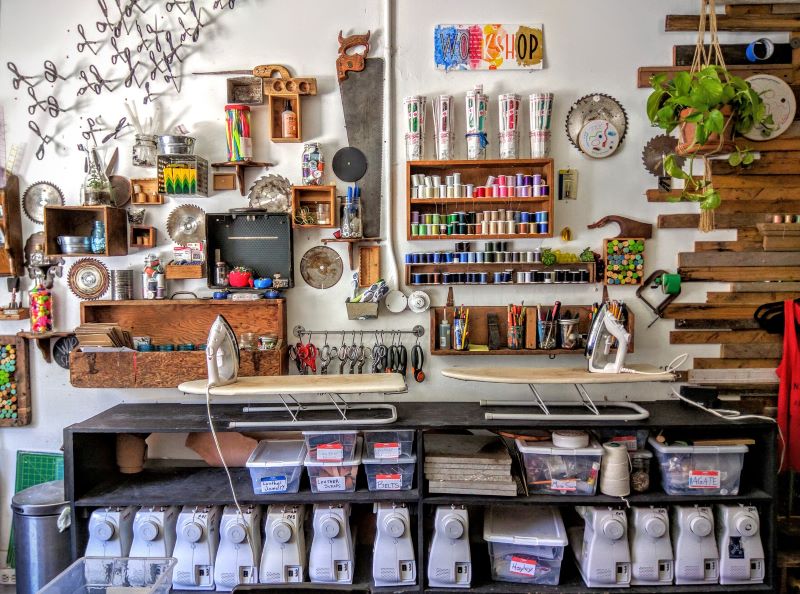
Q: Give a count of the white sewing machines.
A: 12